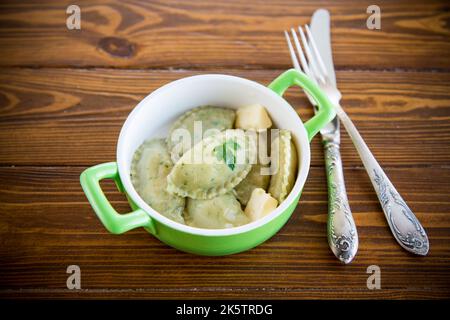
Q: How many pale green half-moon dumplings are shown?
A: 6